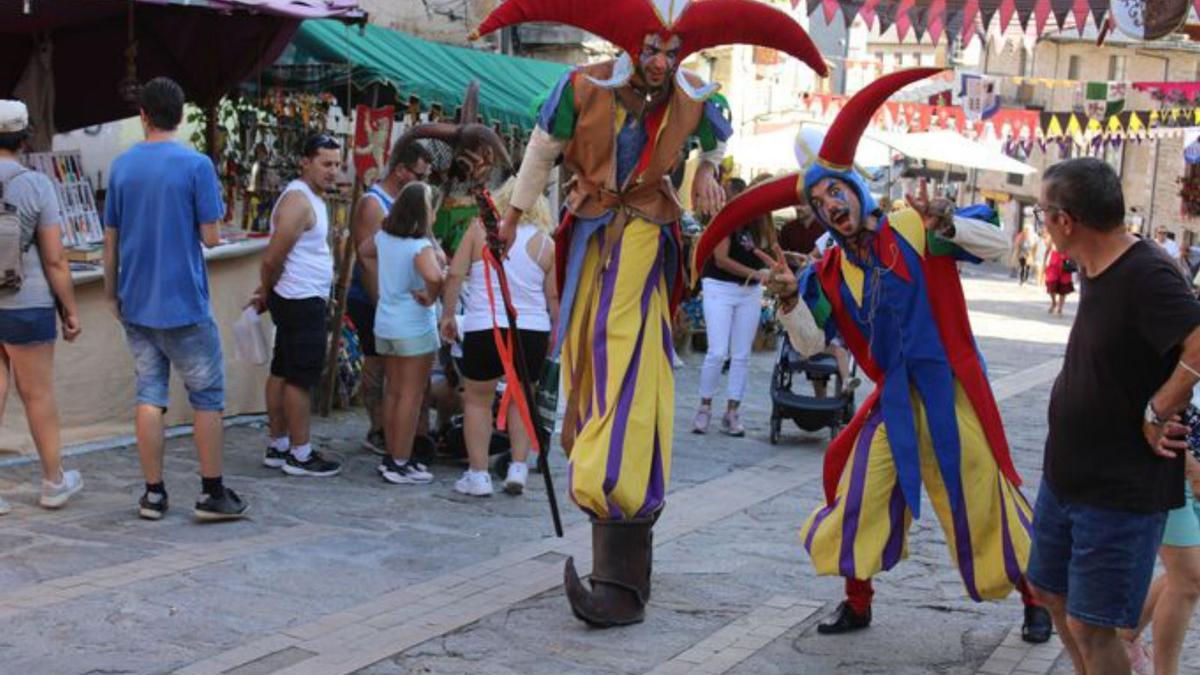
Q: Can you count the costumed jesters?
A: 2